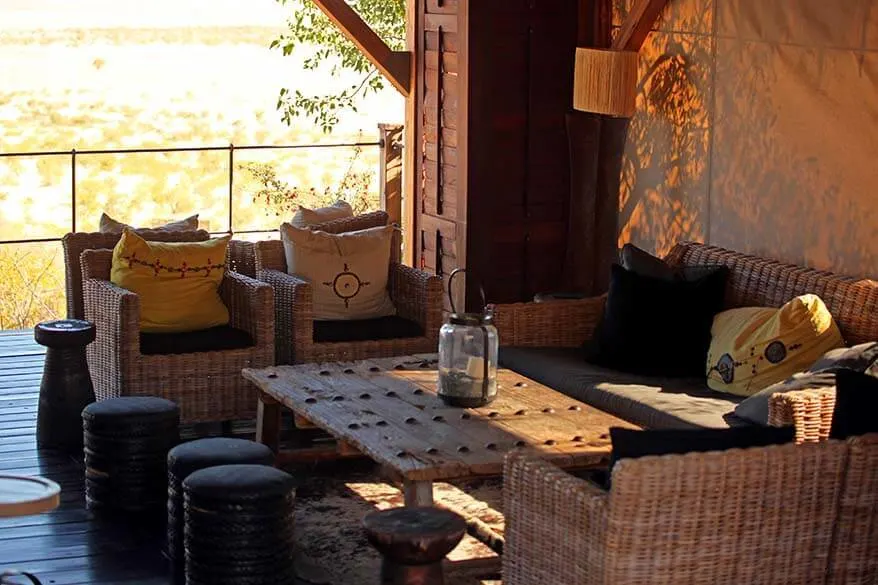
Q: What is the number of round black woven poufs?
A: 3